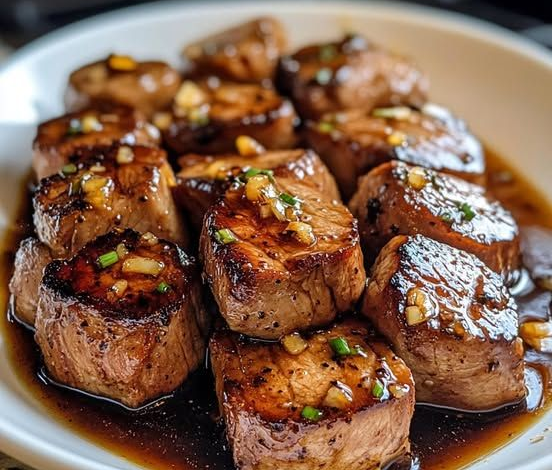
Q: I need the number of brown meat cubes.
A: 14